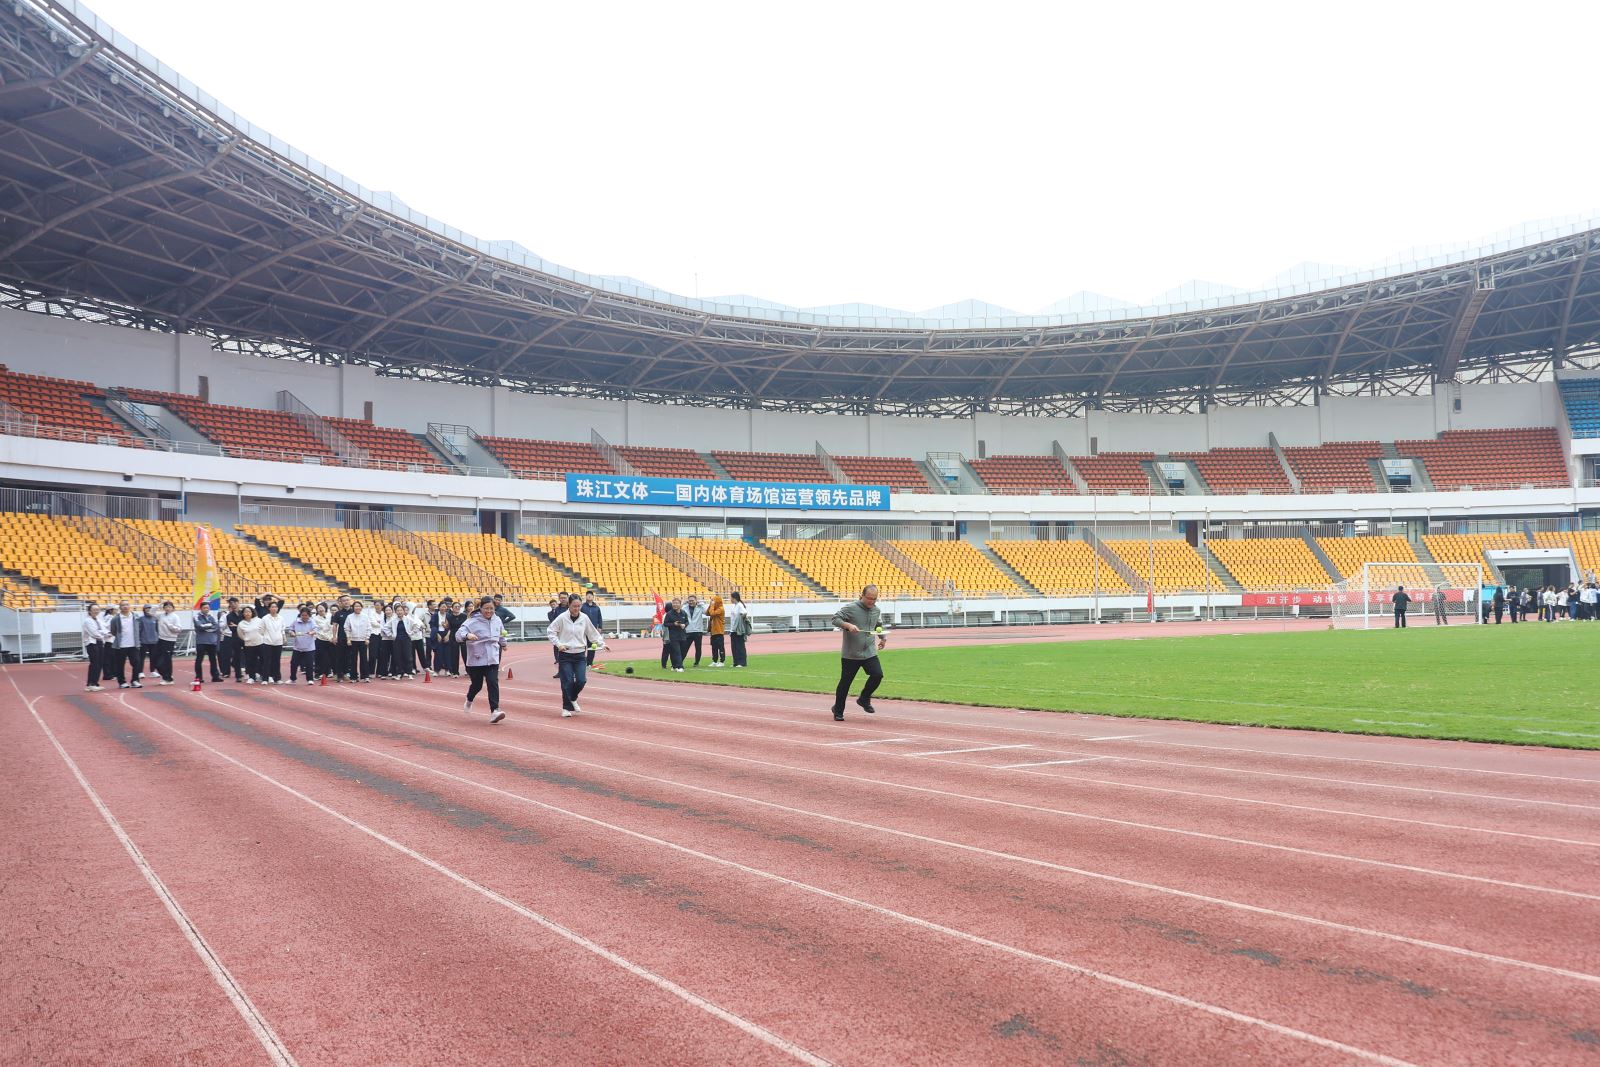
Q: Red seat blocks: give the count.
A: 12